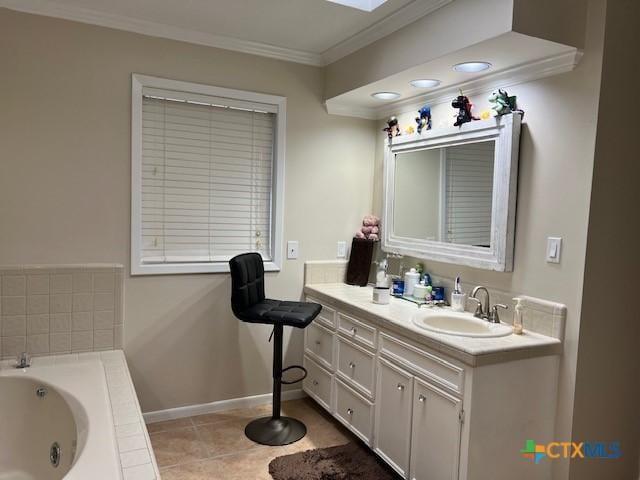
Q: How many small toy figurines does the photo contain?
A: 4